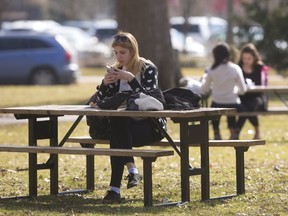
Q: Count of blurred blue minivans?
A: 1